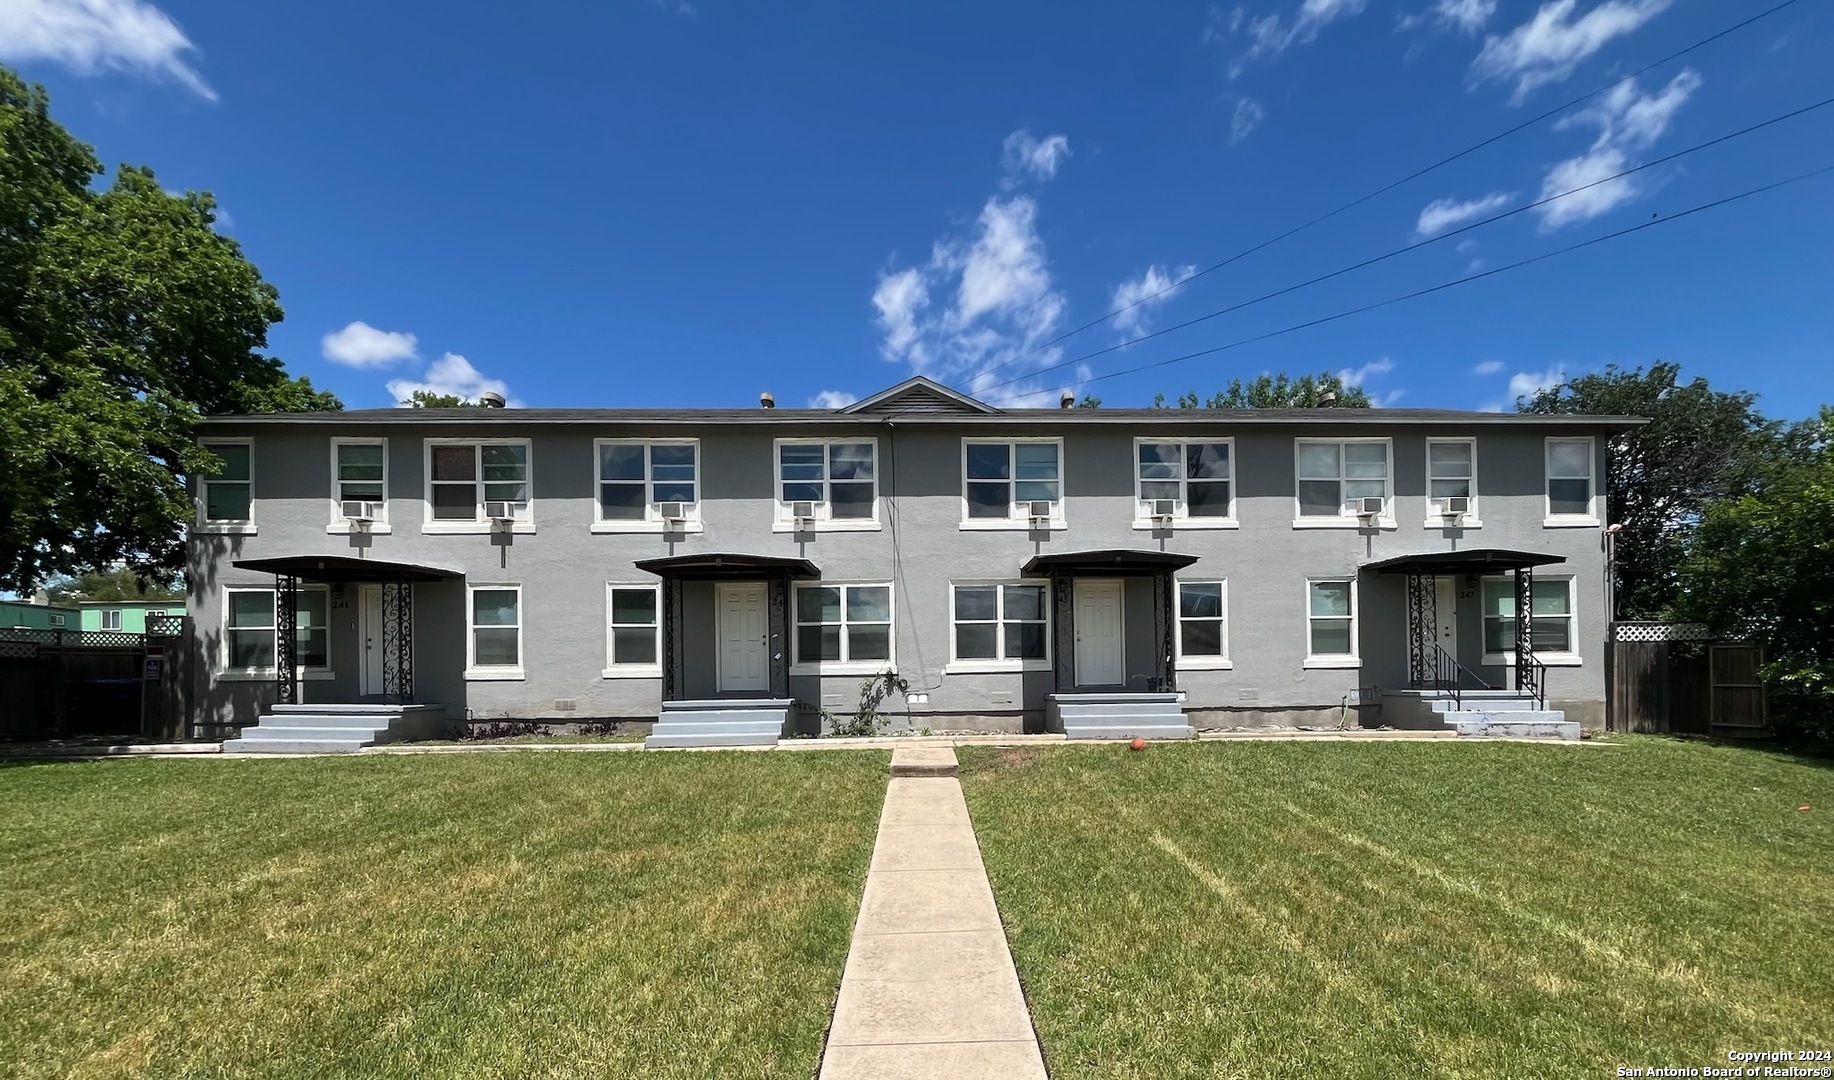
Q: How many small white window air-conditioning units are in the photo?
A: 8